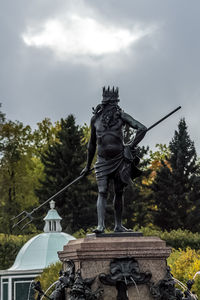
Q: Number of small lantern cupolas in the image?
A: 1